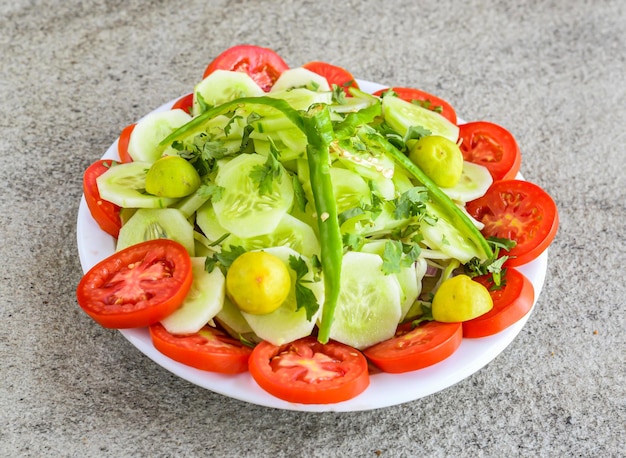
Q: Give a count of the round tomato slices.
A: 13